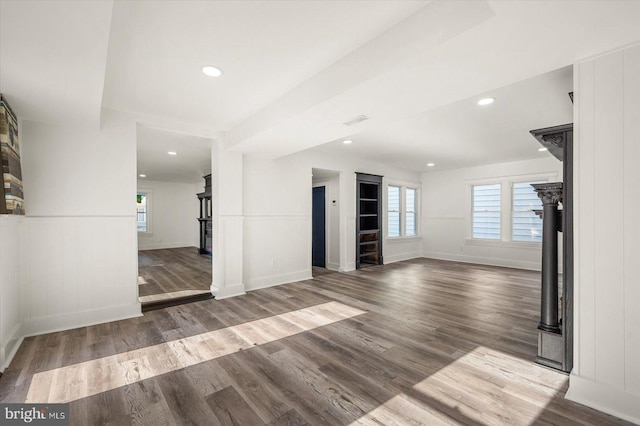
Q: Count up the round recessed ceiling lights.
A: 7